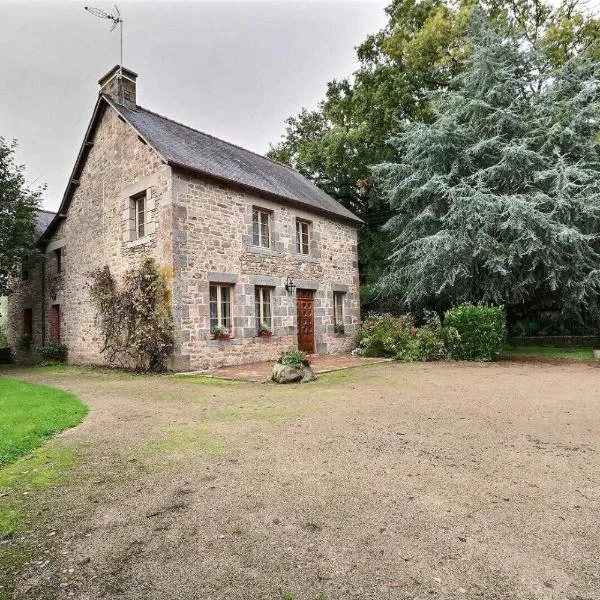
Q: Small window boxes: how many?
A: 3